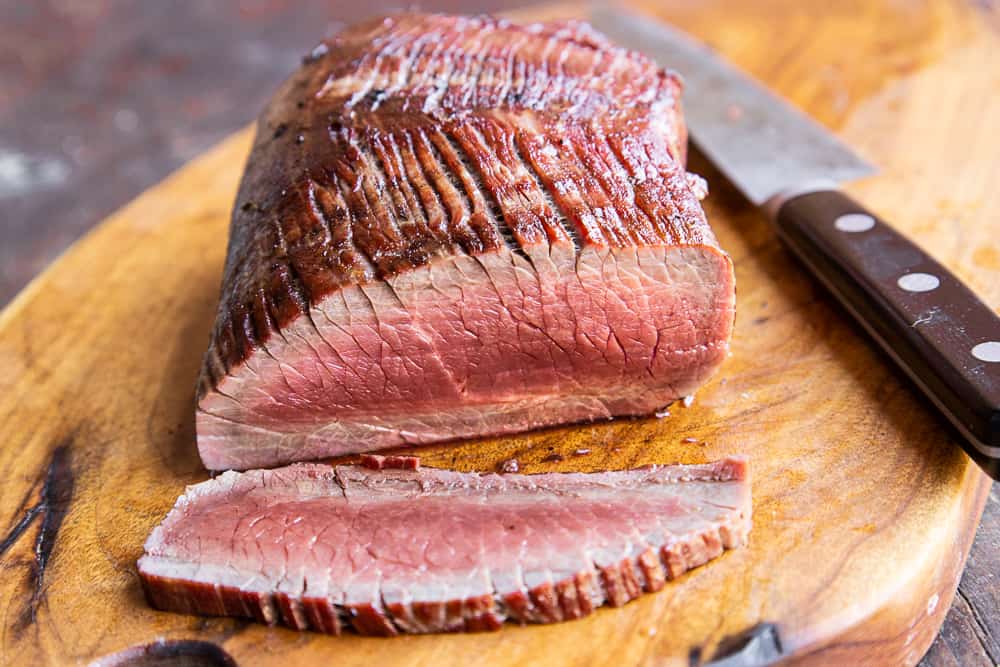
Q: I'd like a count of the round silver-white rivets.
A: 3